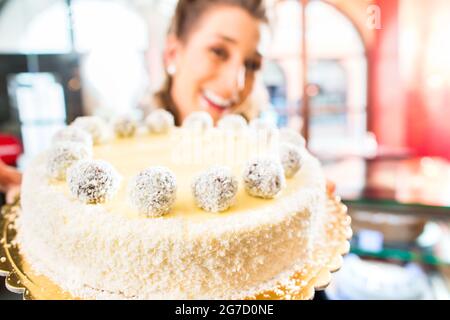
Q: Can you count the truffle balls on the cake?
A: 14